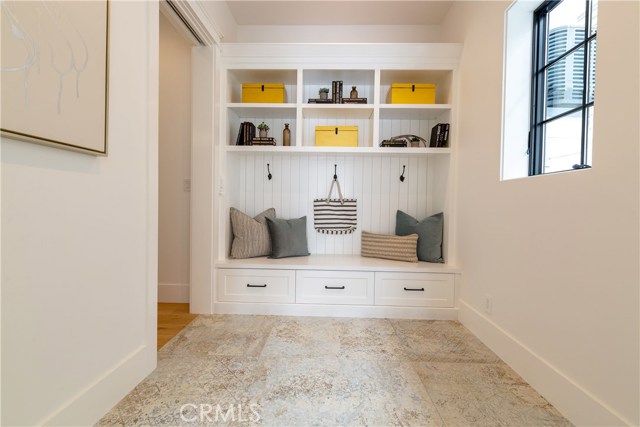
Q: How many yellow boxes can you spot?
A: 3